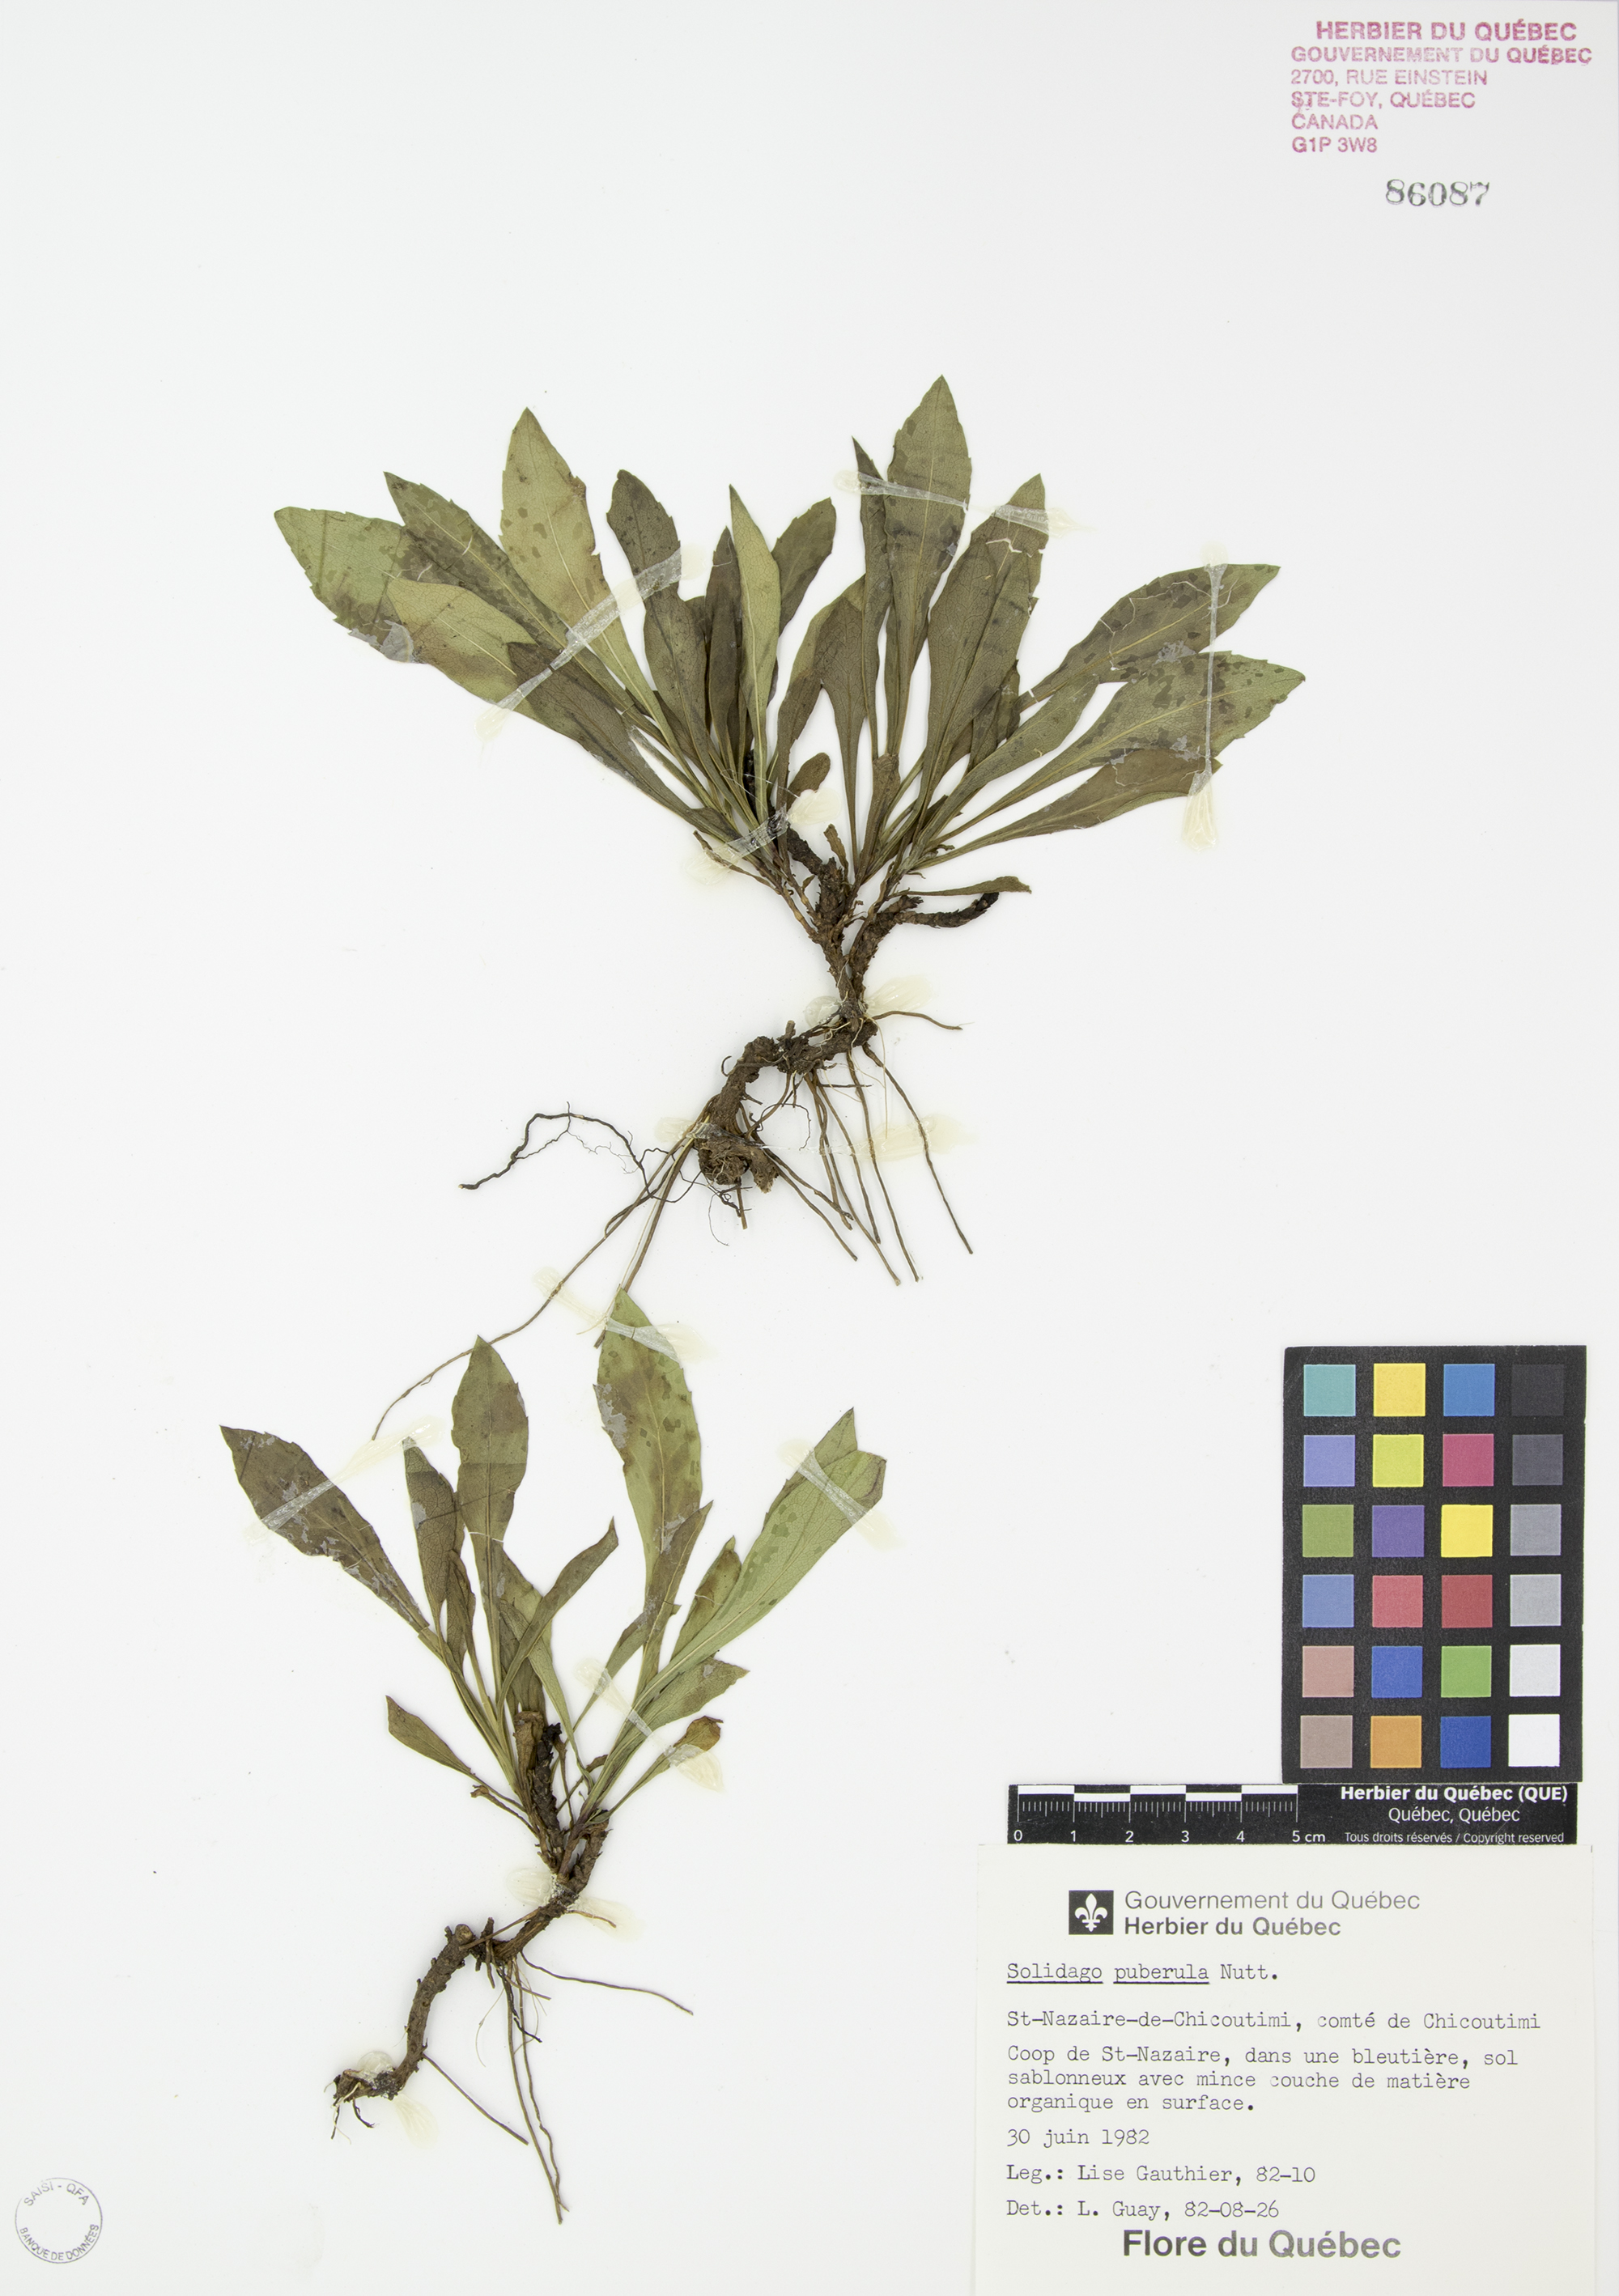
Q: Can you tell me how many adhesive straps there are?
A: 12